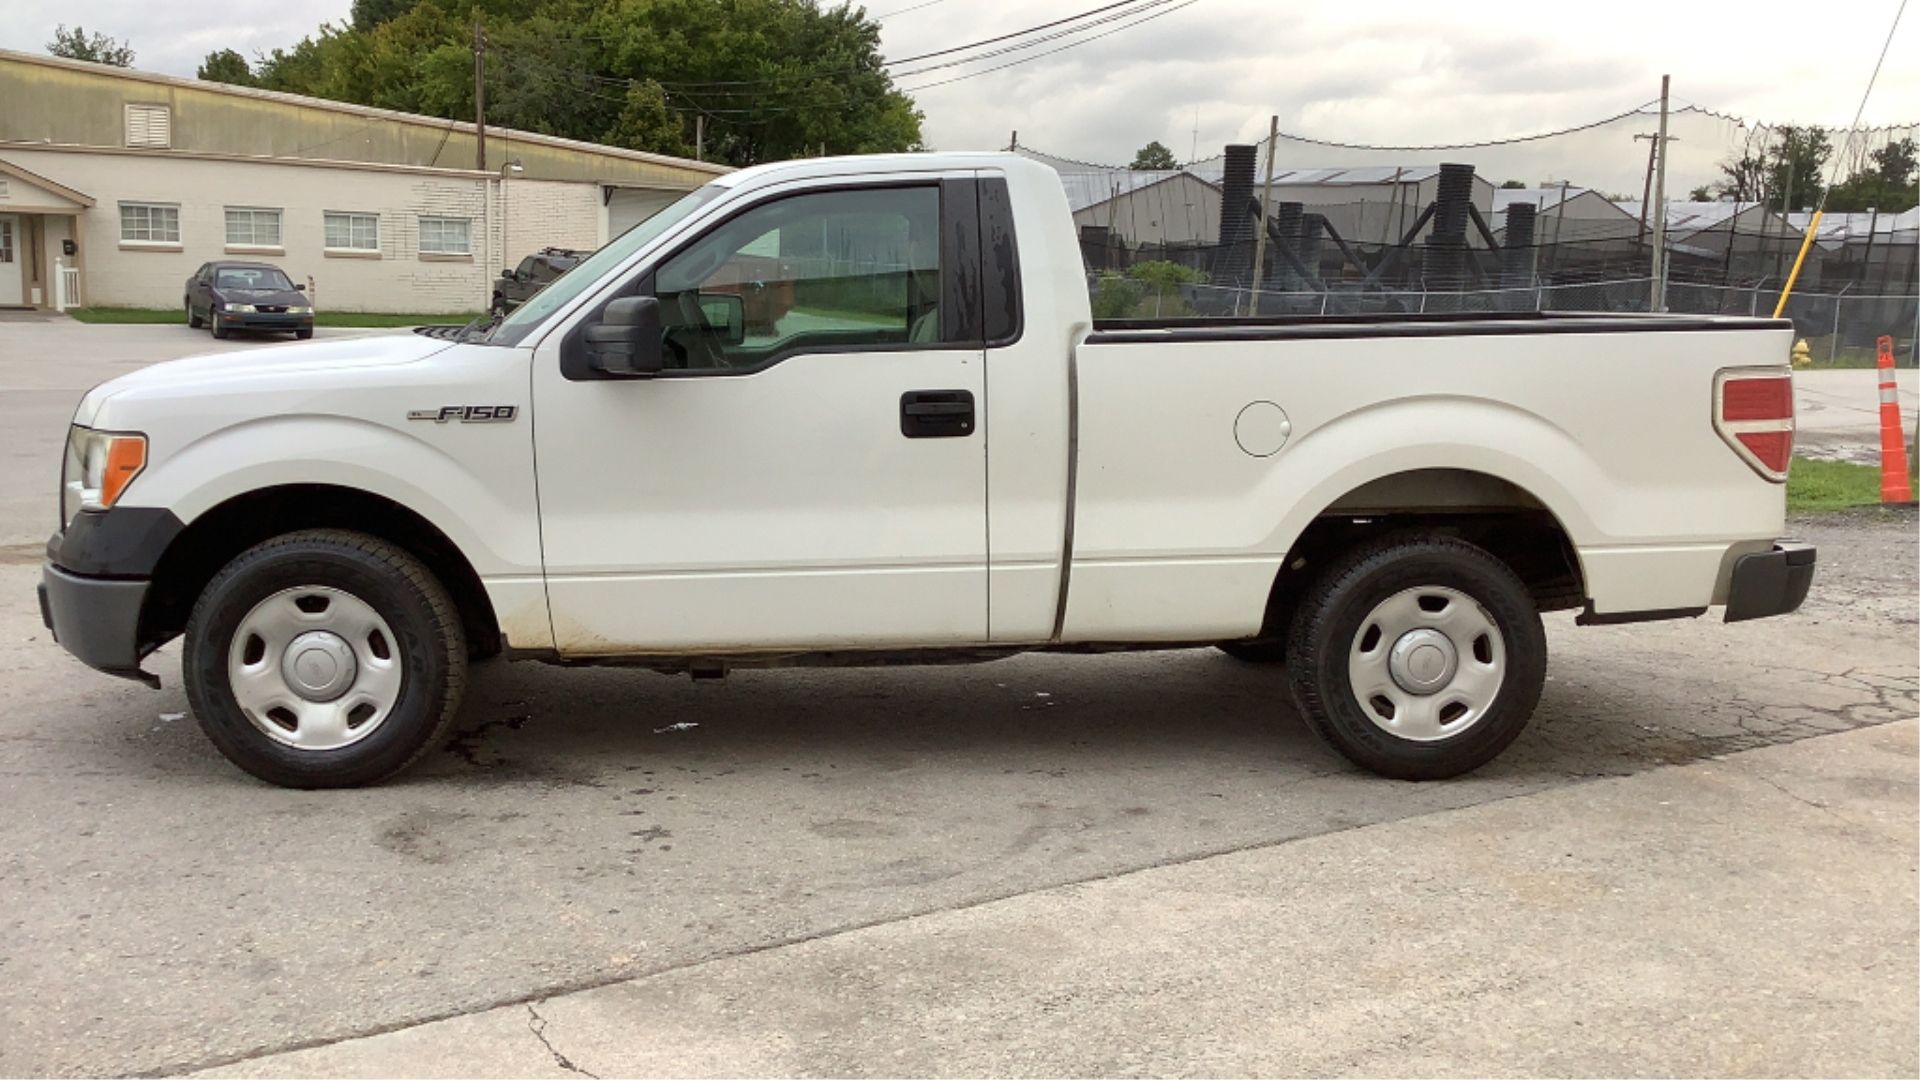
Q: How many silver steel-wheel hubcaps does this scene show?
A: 2